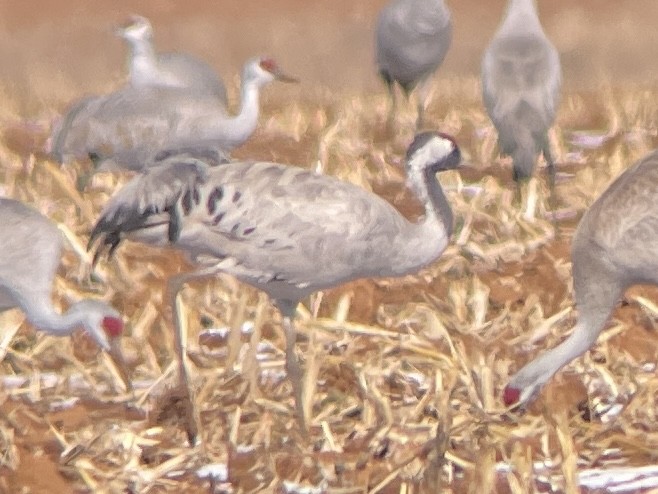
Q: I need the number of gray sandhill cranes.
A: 6